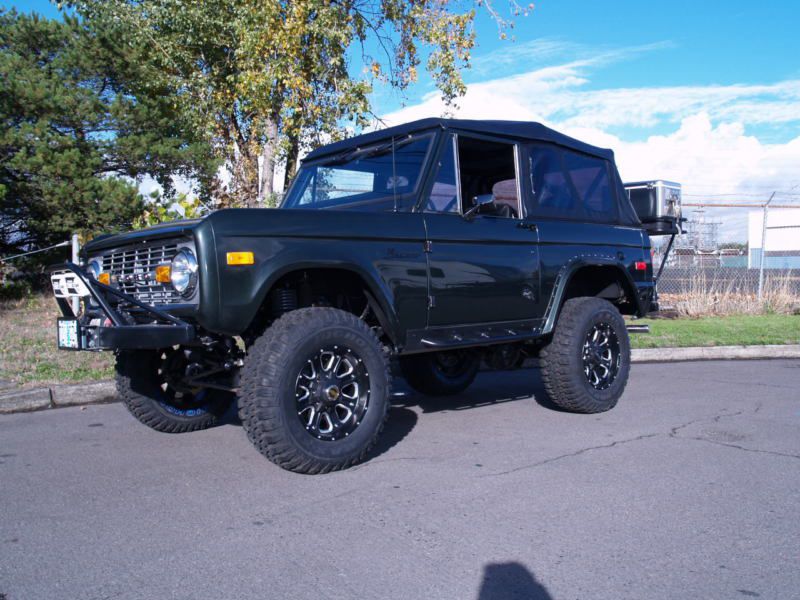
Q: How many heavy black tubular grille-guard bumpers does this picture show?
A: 1